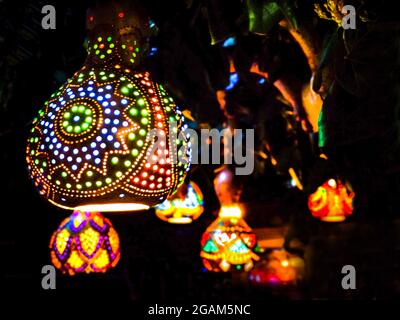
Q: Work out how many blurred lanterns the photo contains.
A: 5